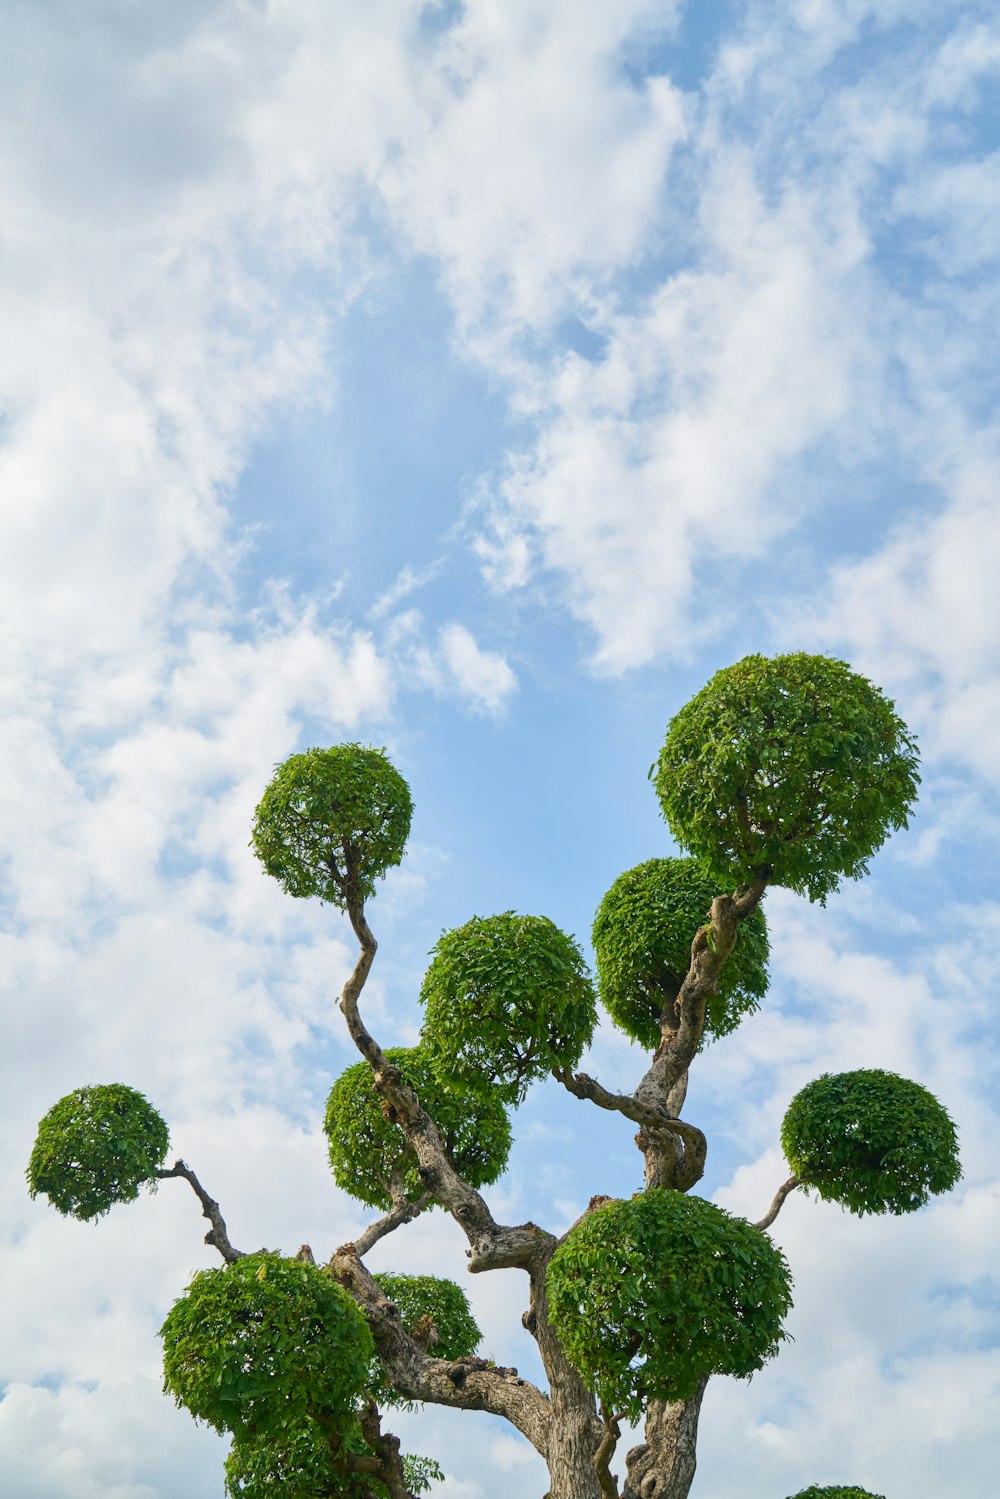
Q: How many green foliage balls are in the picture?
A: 12